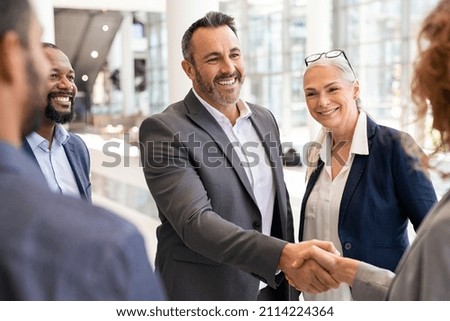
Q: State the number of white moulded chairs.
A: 0